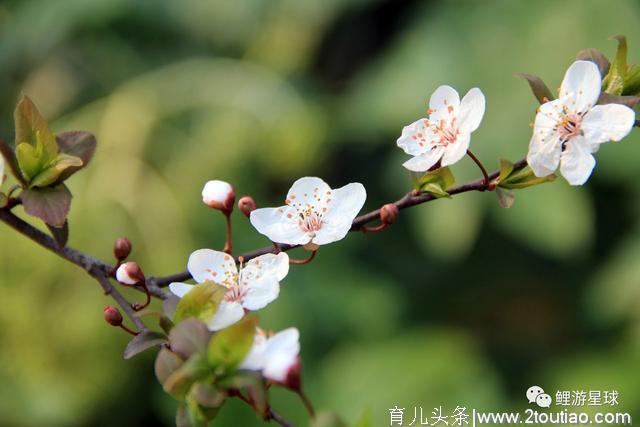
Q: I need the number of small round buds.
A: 6